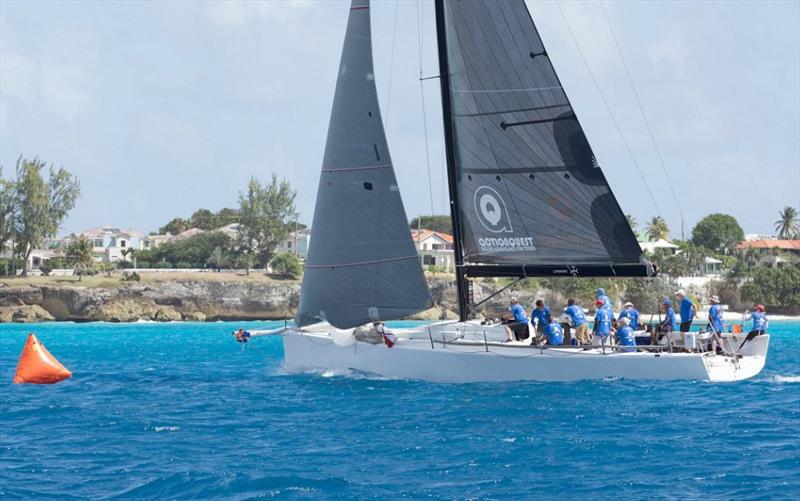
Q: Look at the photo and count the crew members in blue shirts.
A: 12